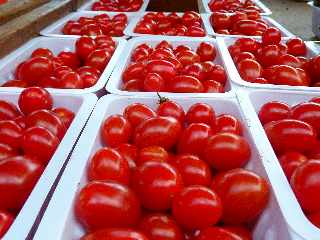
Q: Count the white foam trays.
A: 11